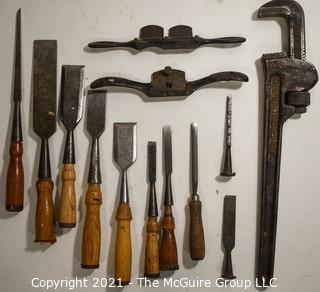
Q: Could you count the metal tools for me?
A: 13